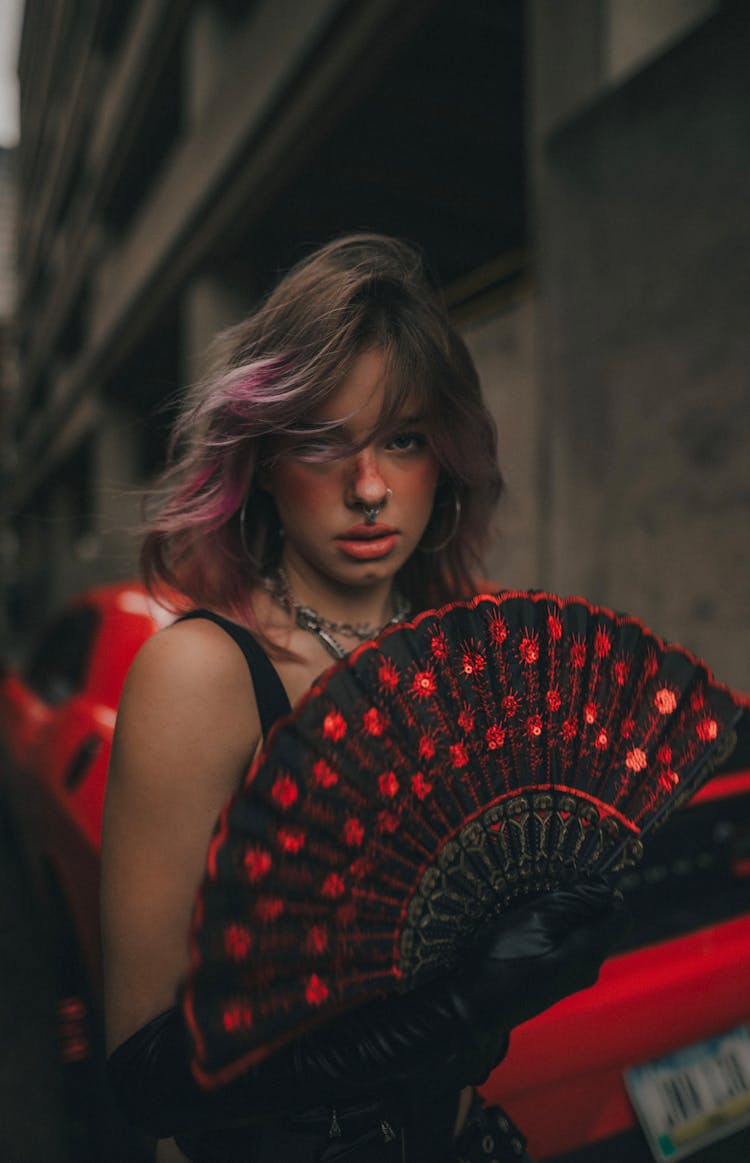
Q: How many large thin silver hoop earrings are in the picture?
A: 2